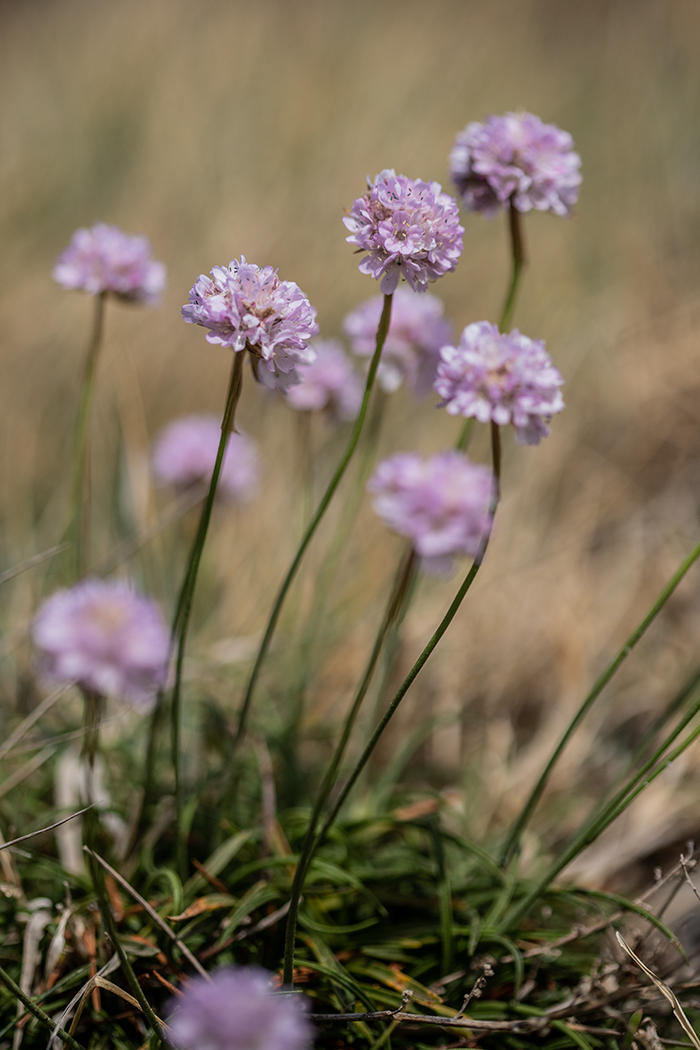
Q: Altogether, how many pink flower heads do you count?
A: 11